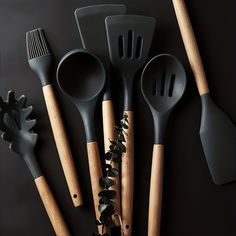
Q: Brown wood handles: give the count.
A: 7